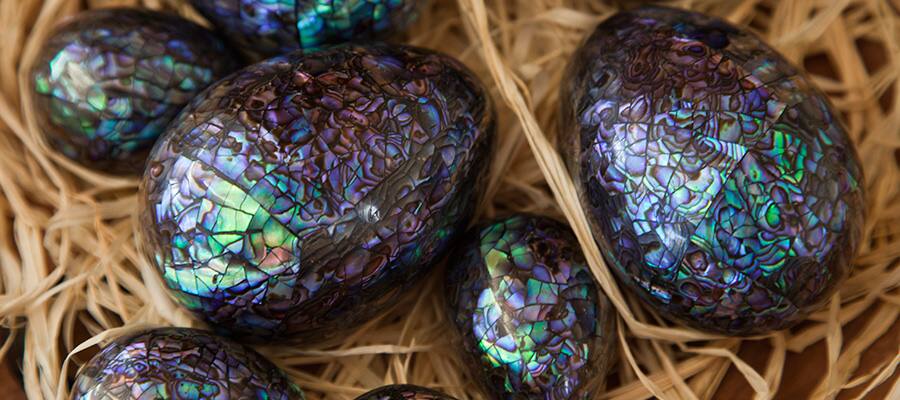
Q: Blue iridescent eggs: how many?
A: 7